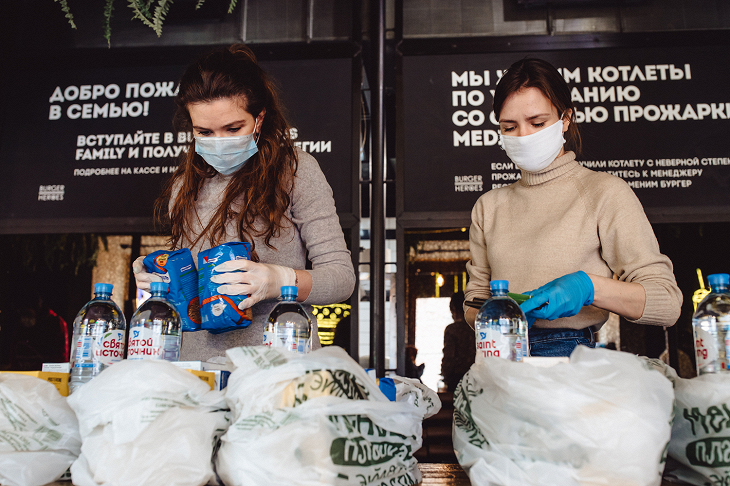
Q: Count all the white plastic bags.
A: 5